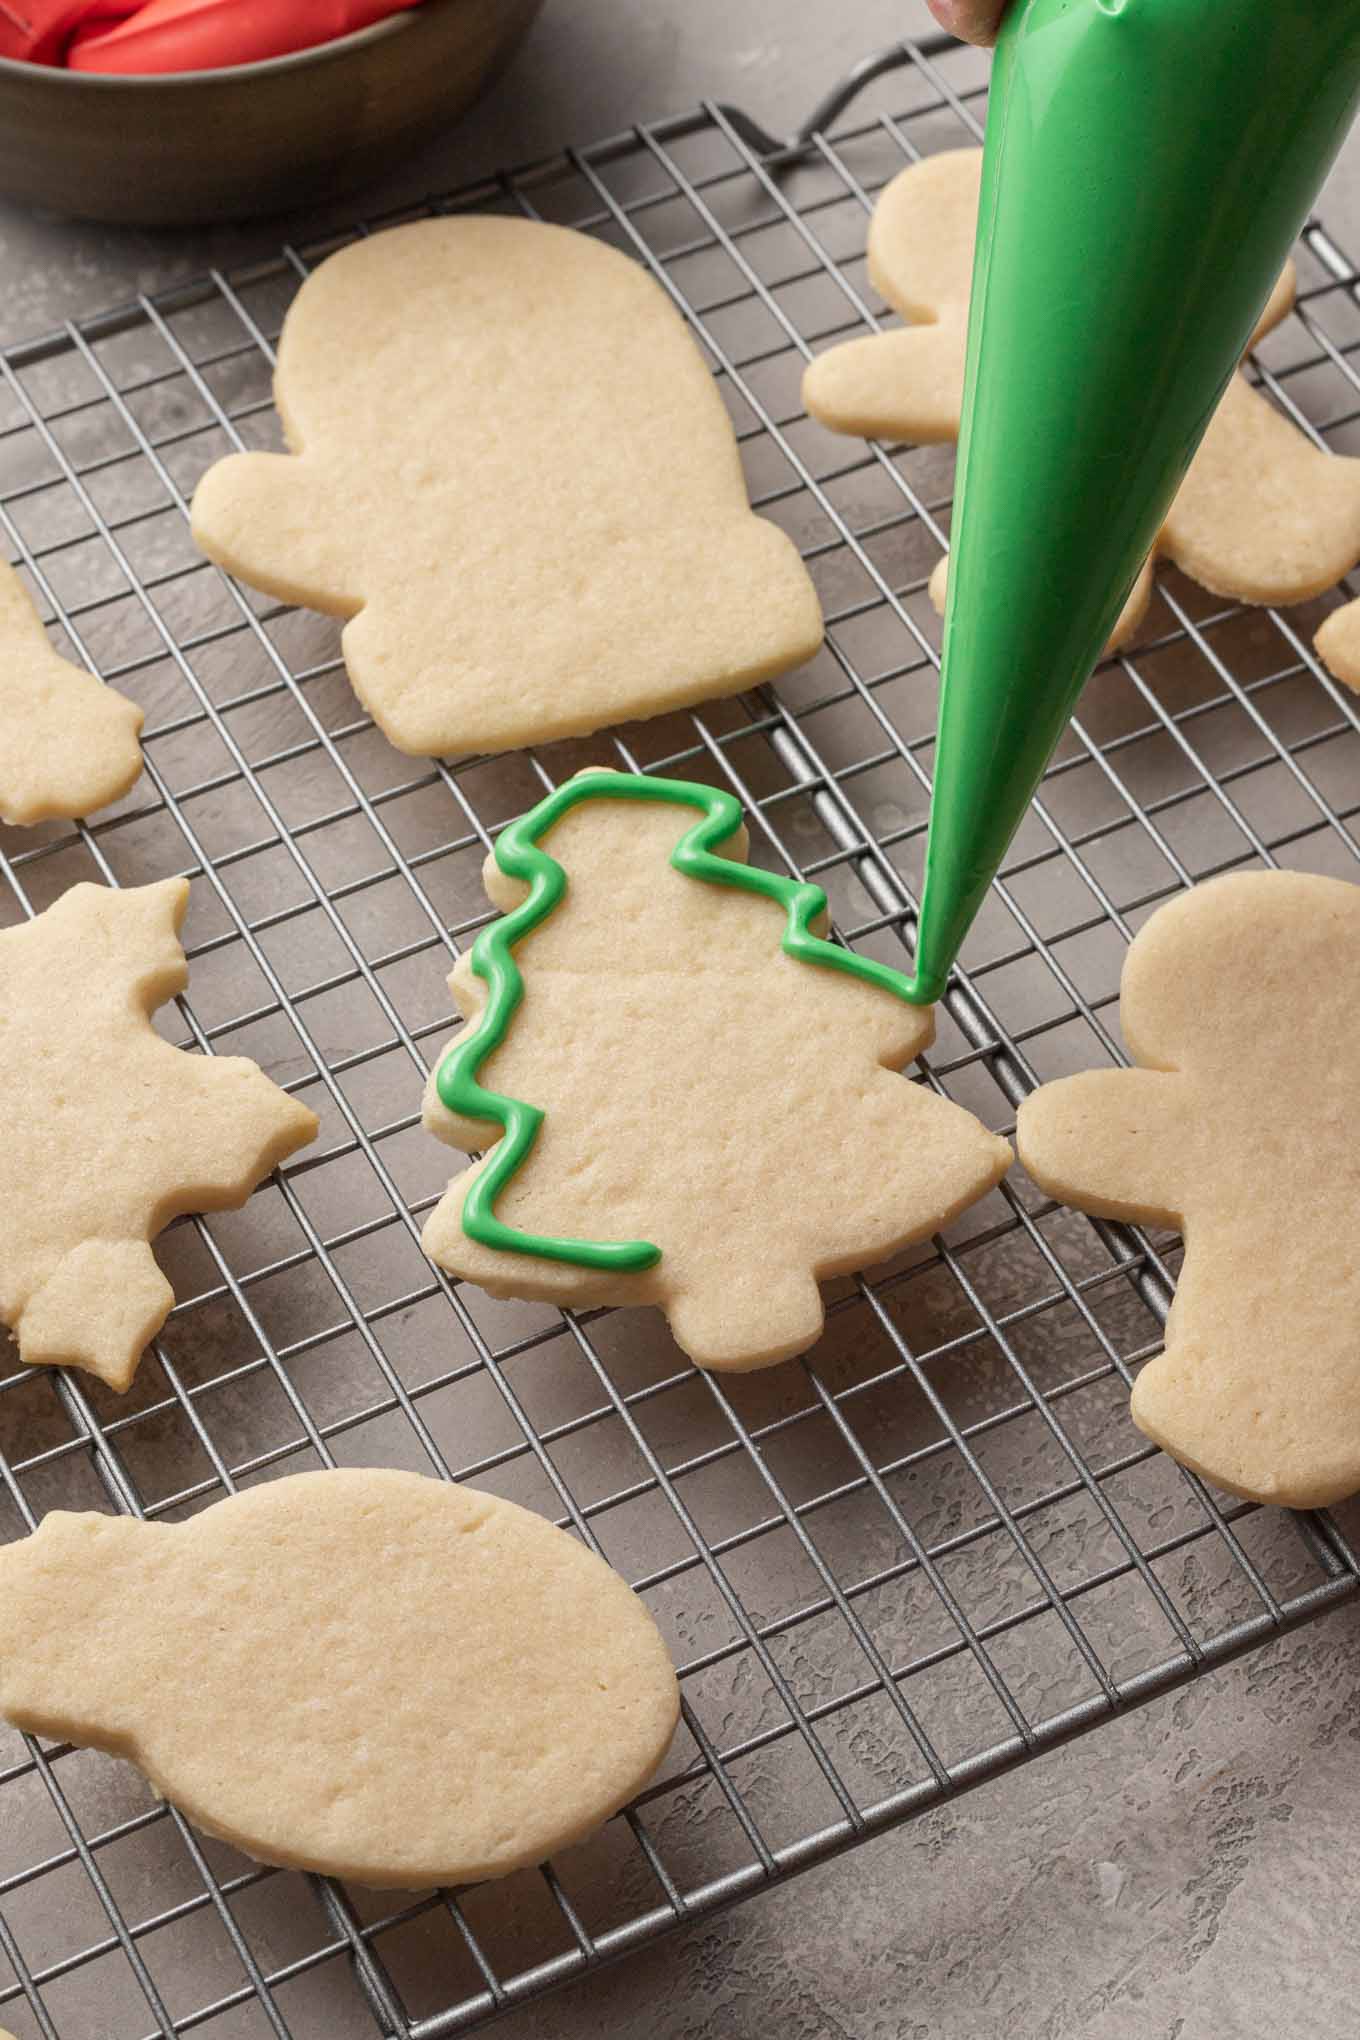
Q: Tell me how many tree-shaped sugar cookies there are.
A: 1